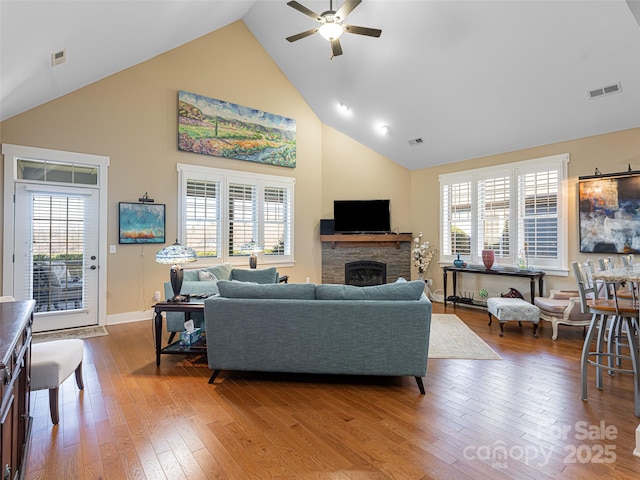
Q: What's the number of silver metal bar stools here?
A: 3